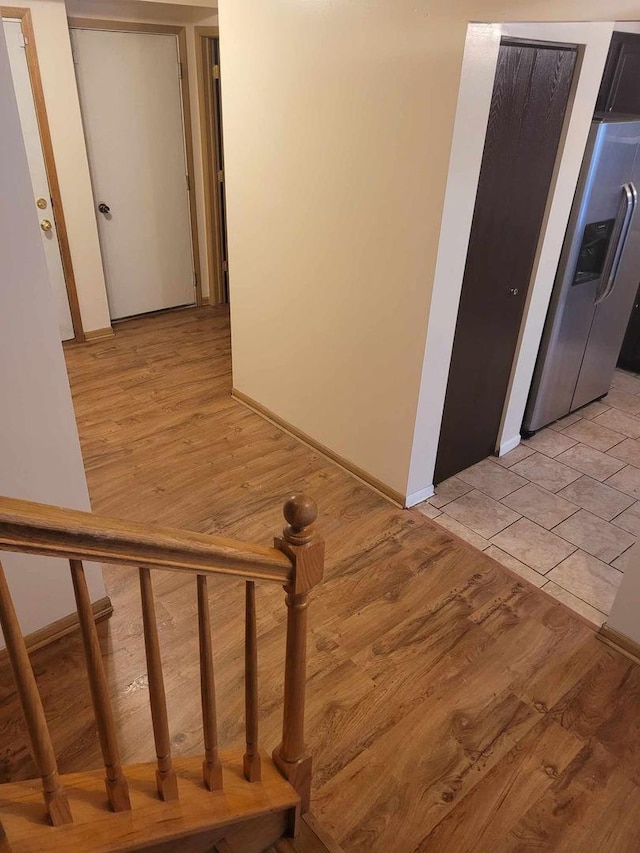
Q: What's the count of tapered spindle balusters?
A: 5